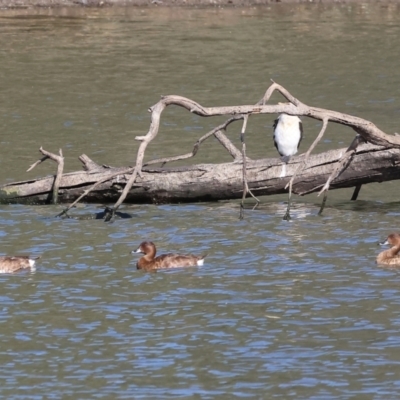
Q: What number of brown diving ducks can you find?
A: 3